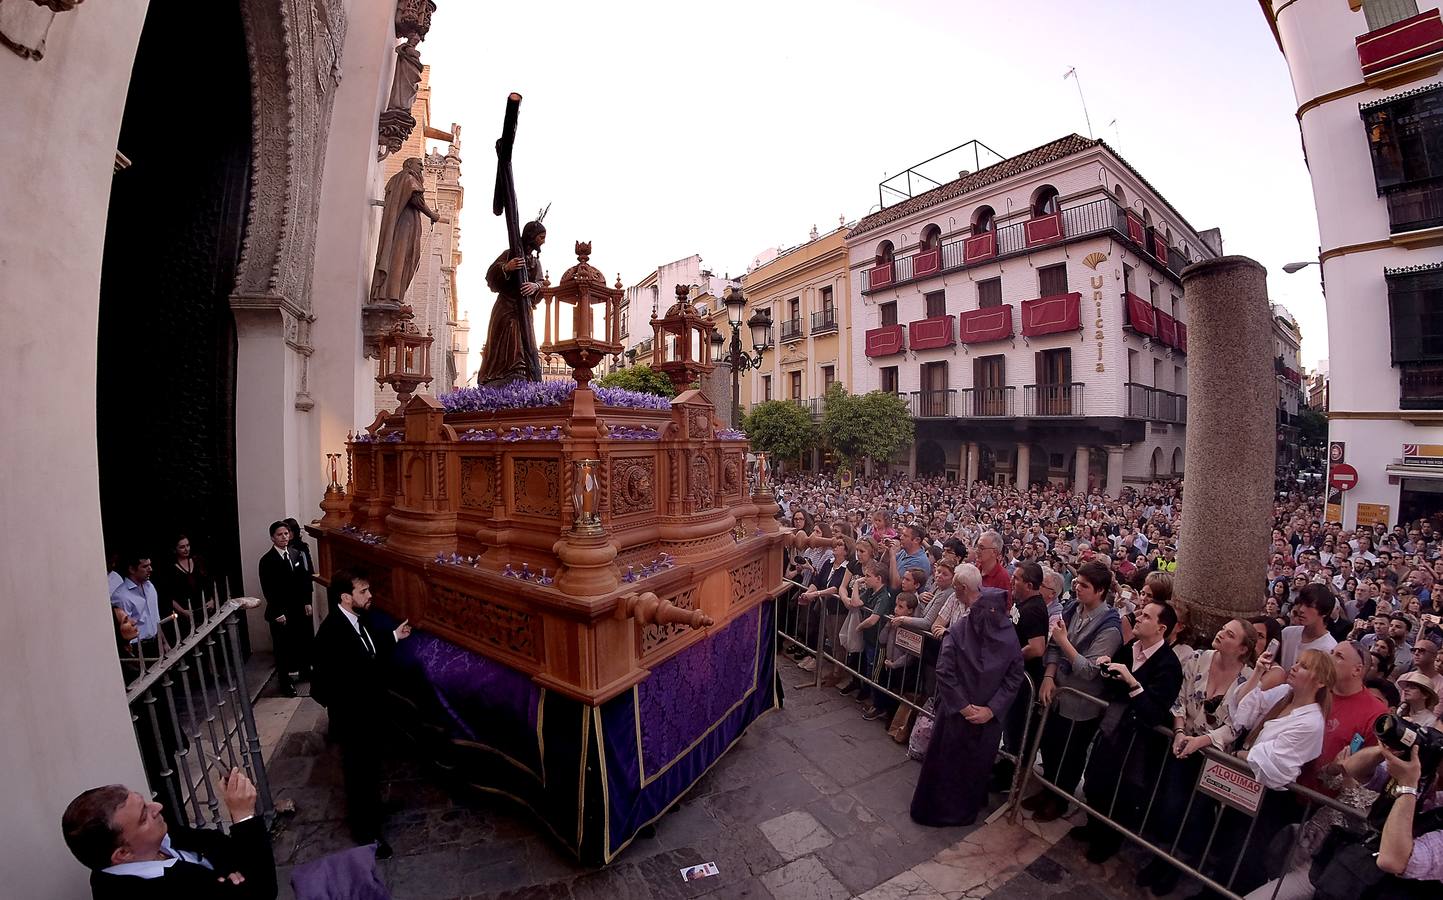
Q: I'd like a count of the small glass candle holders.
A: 3